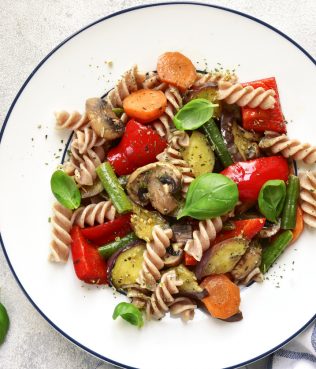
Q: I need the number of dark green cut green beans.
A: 5